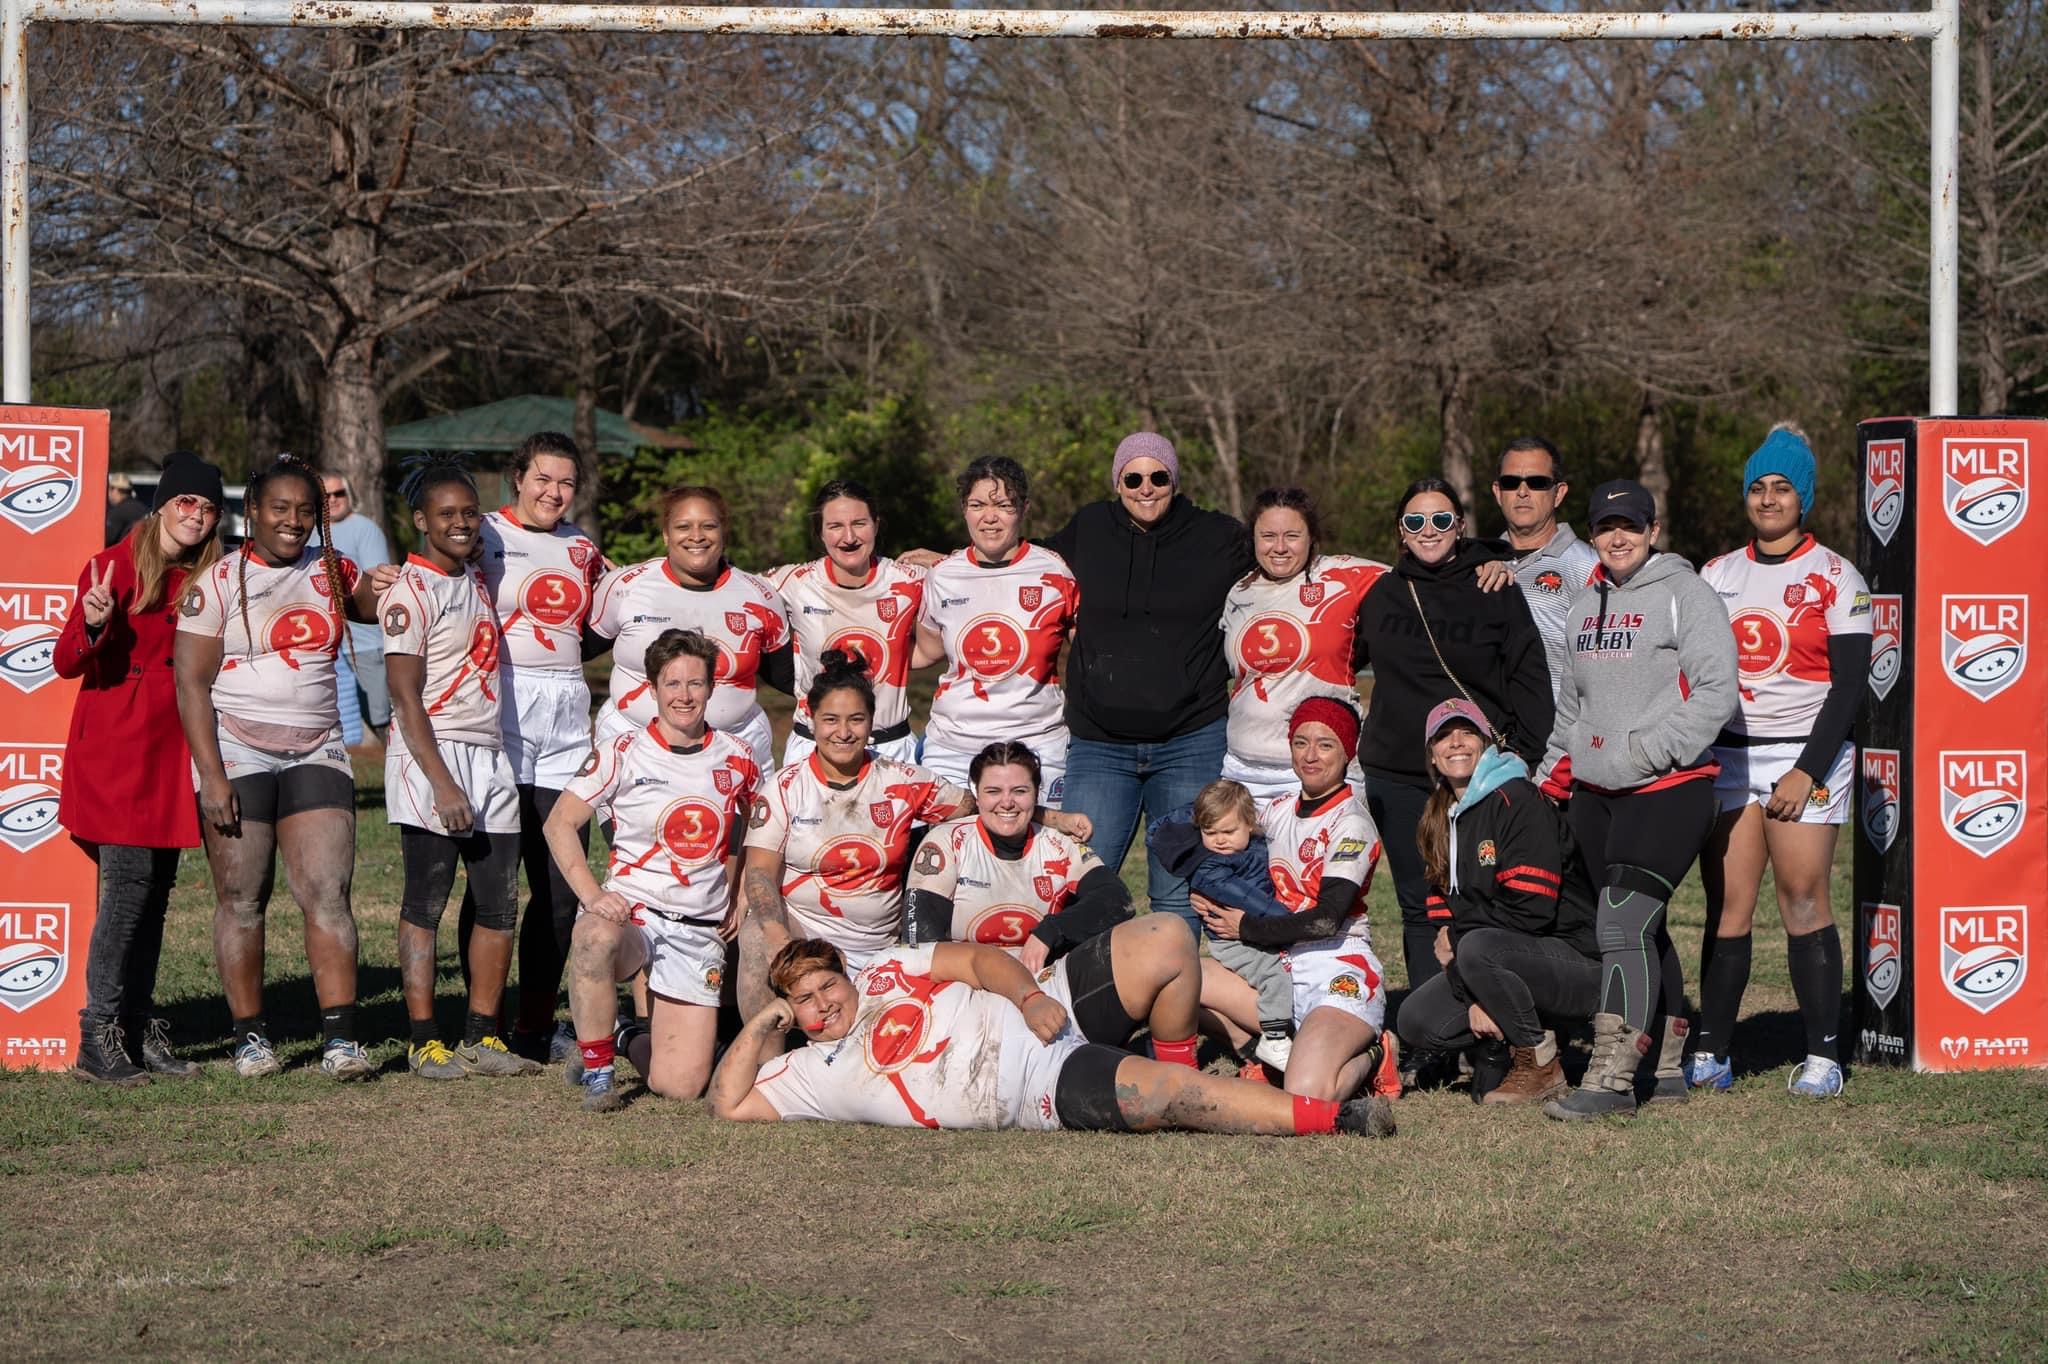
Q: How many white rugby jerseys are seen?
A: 13